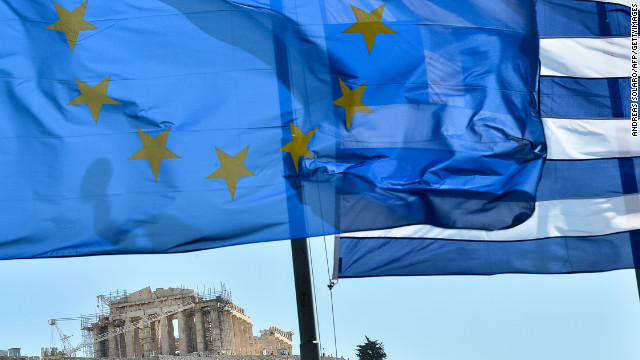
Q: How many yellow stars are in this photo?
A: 7